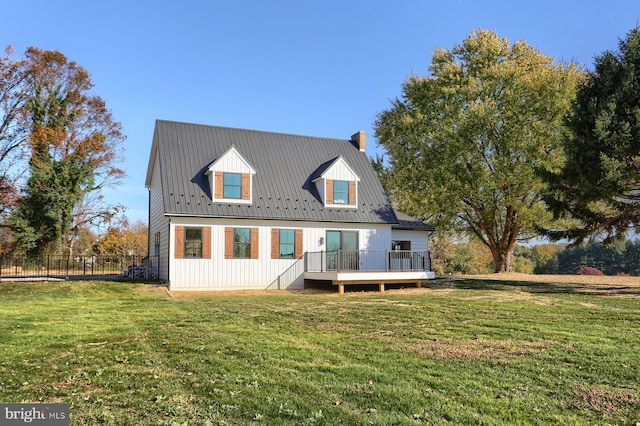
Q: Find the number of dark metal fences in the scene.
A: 1